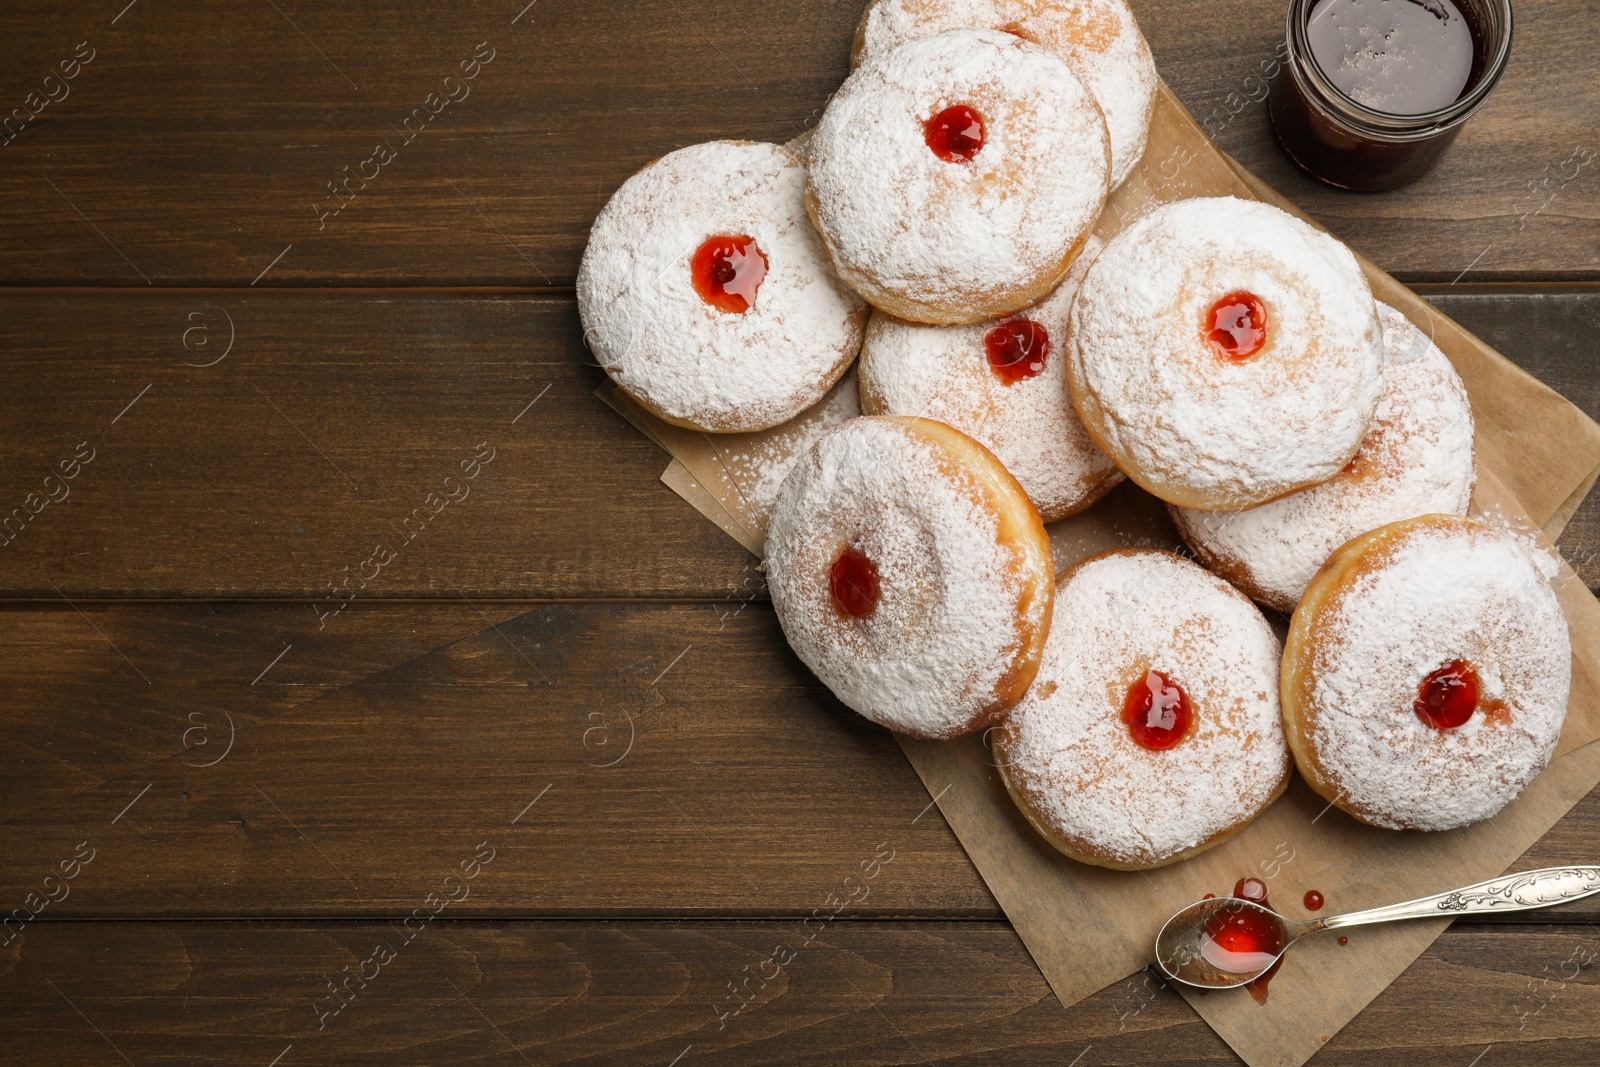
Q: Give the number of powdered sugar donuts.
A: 9